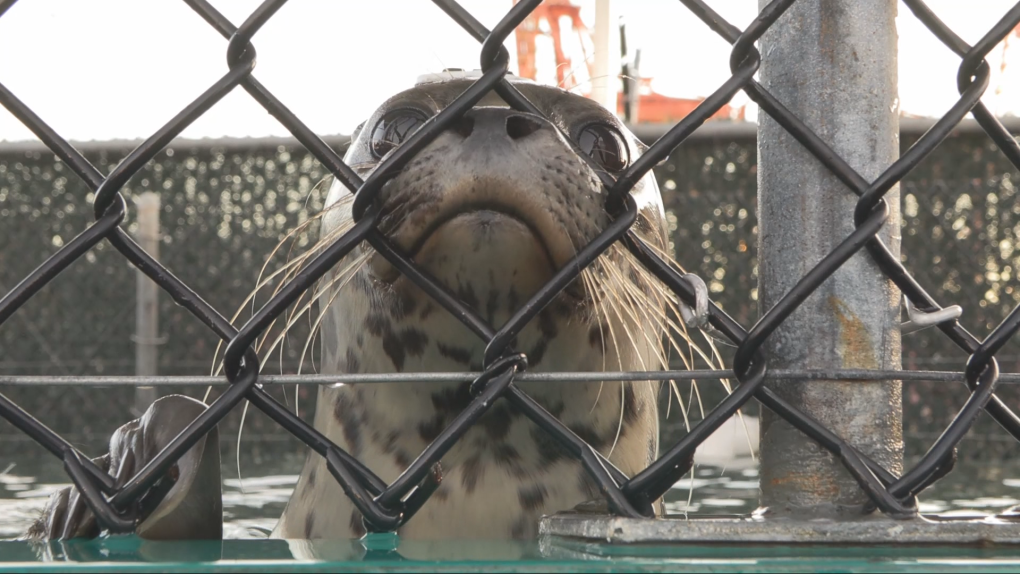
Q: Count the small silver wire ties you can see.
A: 2